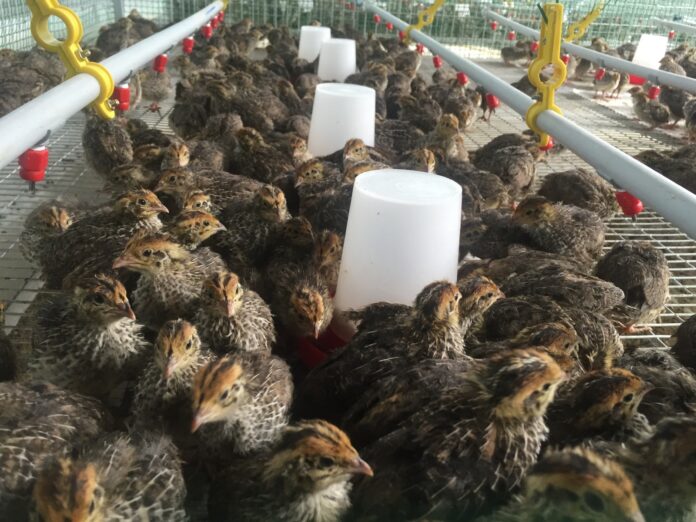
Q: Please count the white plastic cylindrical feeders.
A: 5